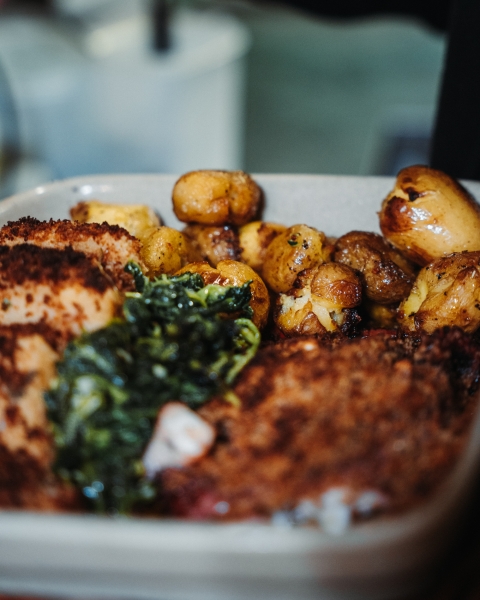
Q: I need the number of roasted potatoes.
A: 11